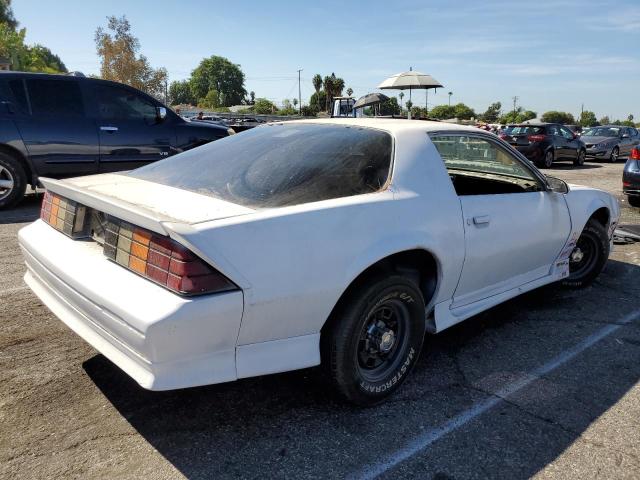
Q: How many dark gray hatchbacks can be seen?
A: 1